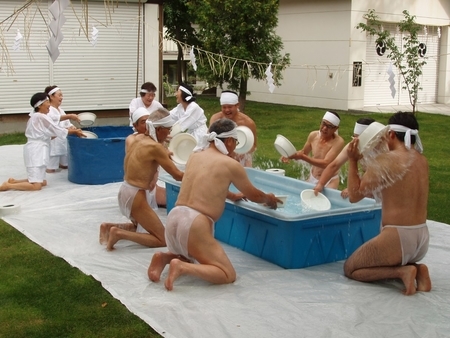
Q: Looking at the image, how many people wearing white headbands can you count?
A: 11